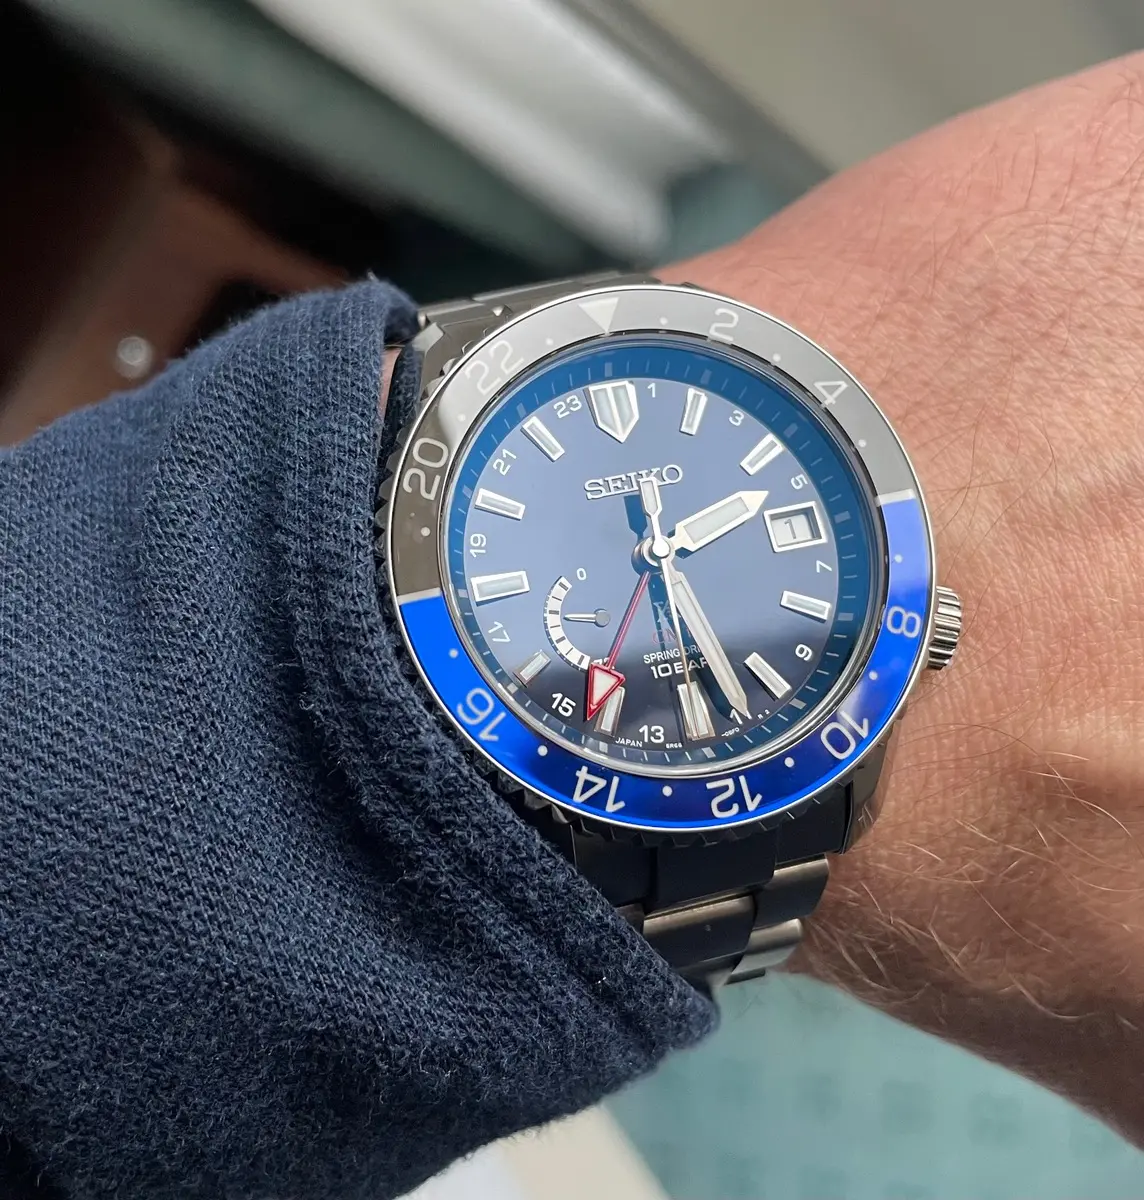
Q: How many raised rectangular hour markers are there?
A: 10